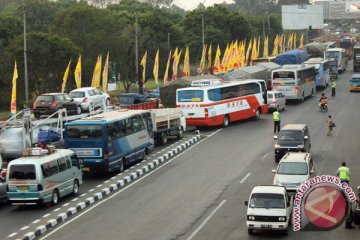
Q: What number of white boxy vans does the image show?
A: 1